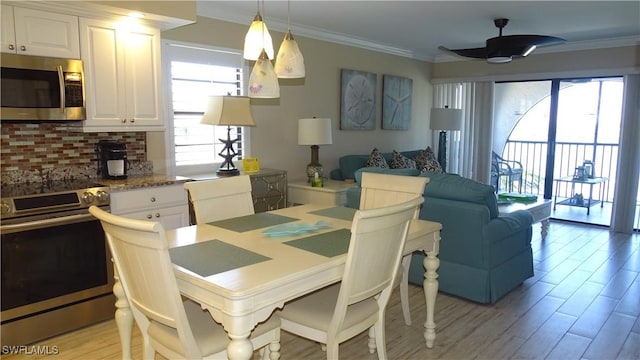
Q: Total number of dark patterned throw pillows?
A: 3